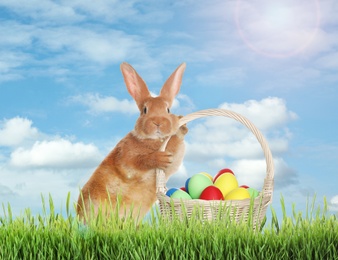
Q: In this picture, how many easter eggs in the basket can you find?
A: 12